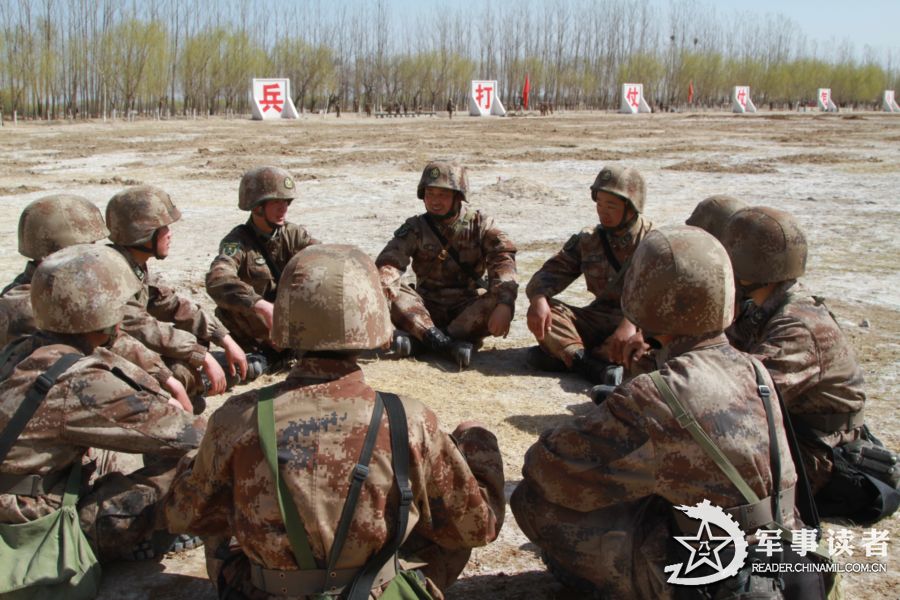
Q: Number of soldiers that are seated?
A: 10